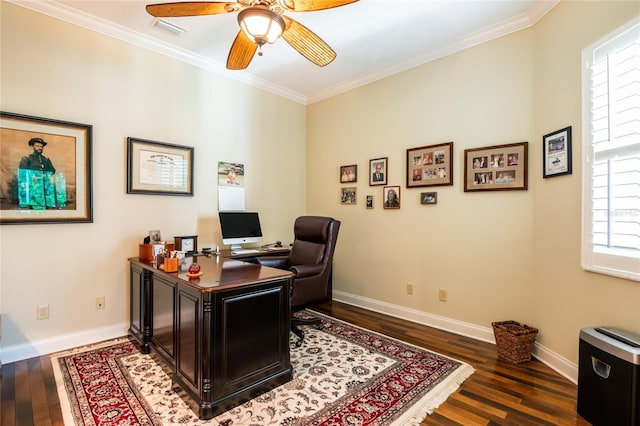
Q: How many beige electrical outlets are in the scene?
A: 4